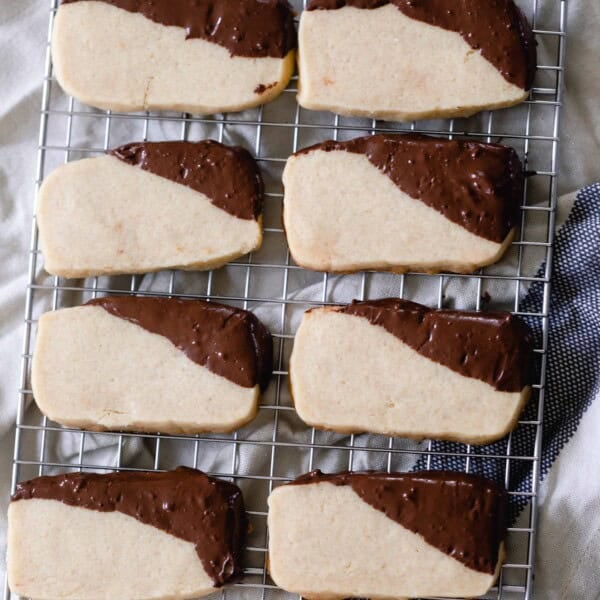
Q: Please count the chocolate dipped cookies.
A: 8